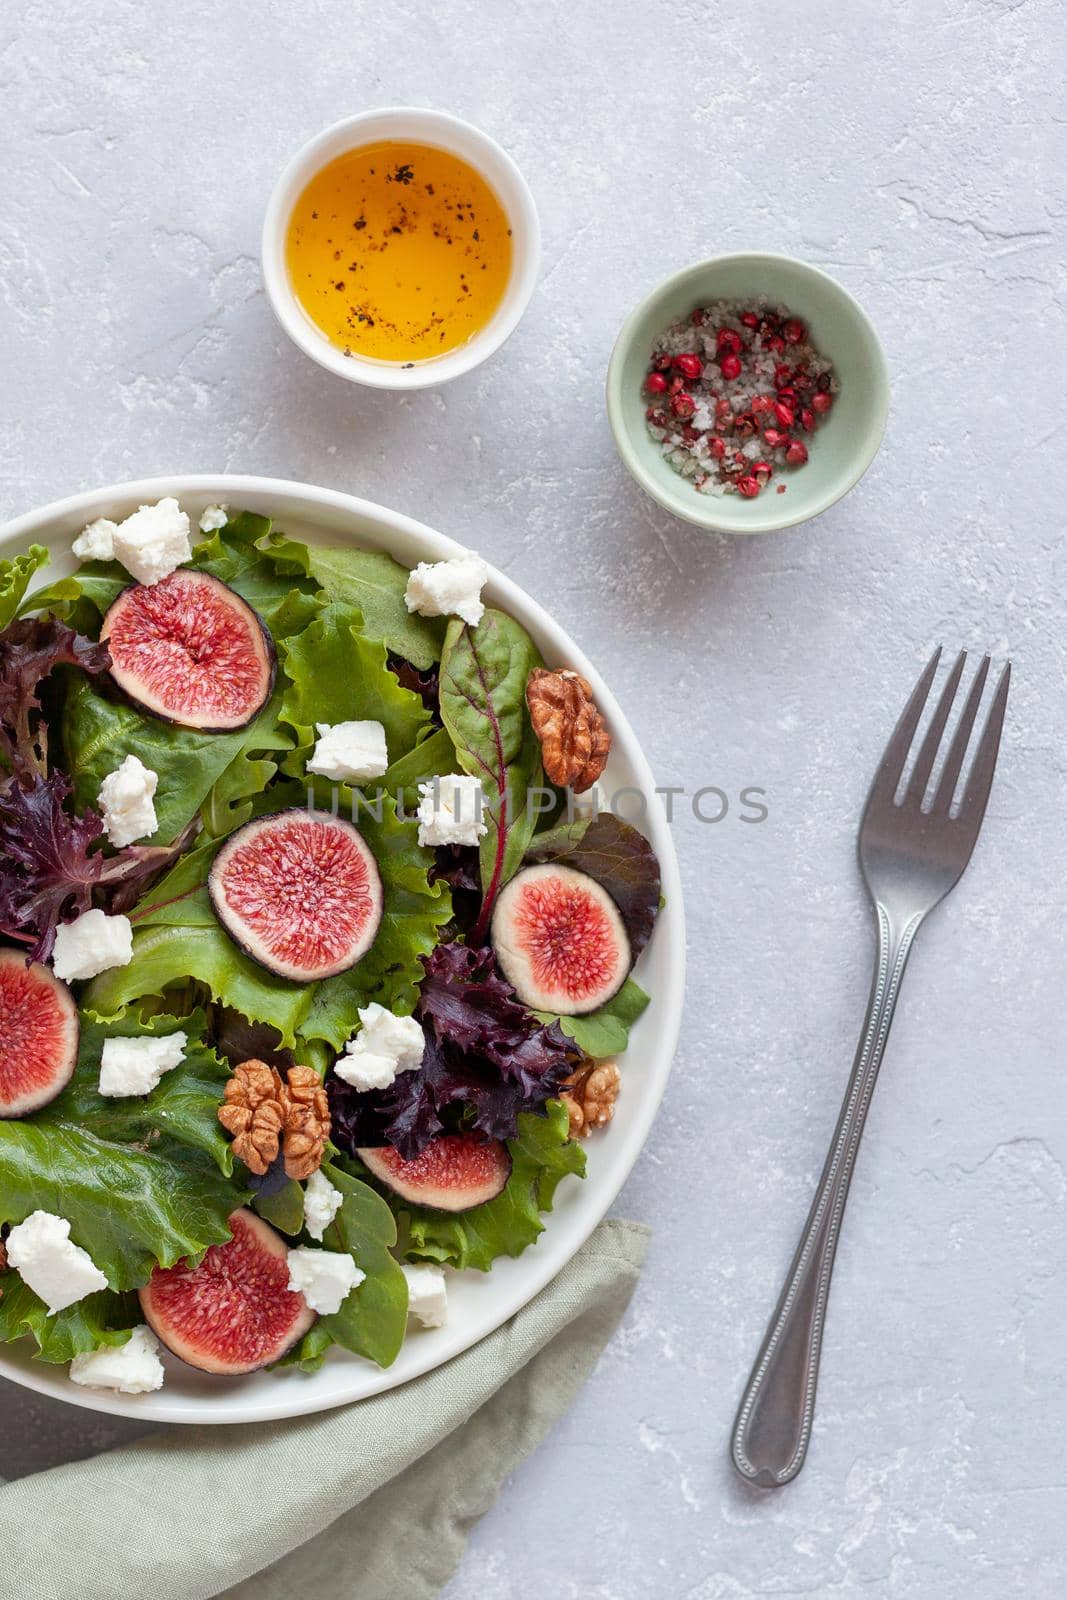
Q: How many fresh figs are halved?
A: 6